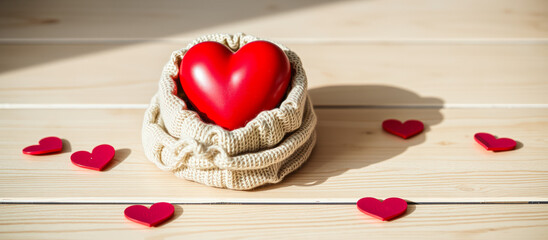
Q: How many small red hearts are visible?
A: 6